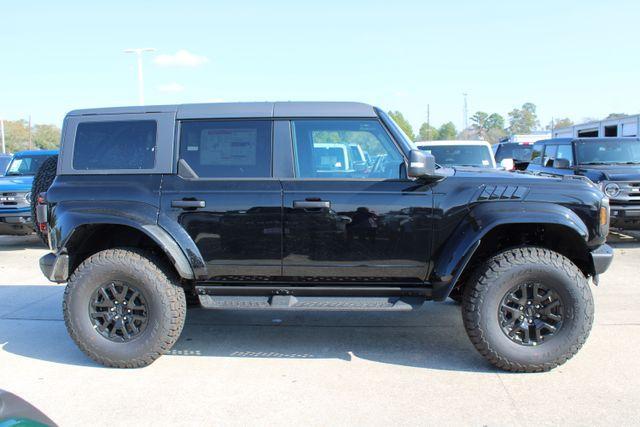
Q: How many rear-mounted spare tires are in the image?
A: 1